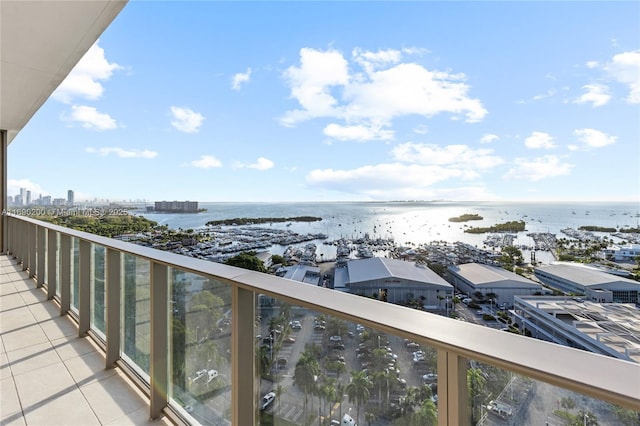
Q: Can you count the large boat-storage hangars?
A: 3